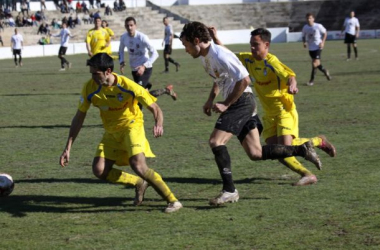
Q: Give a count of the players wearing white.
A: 7